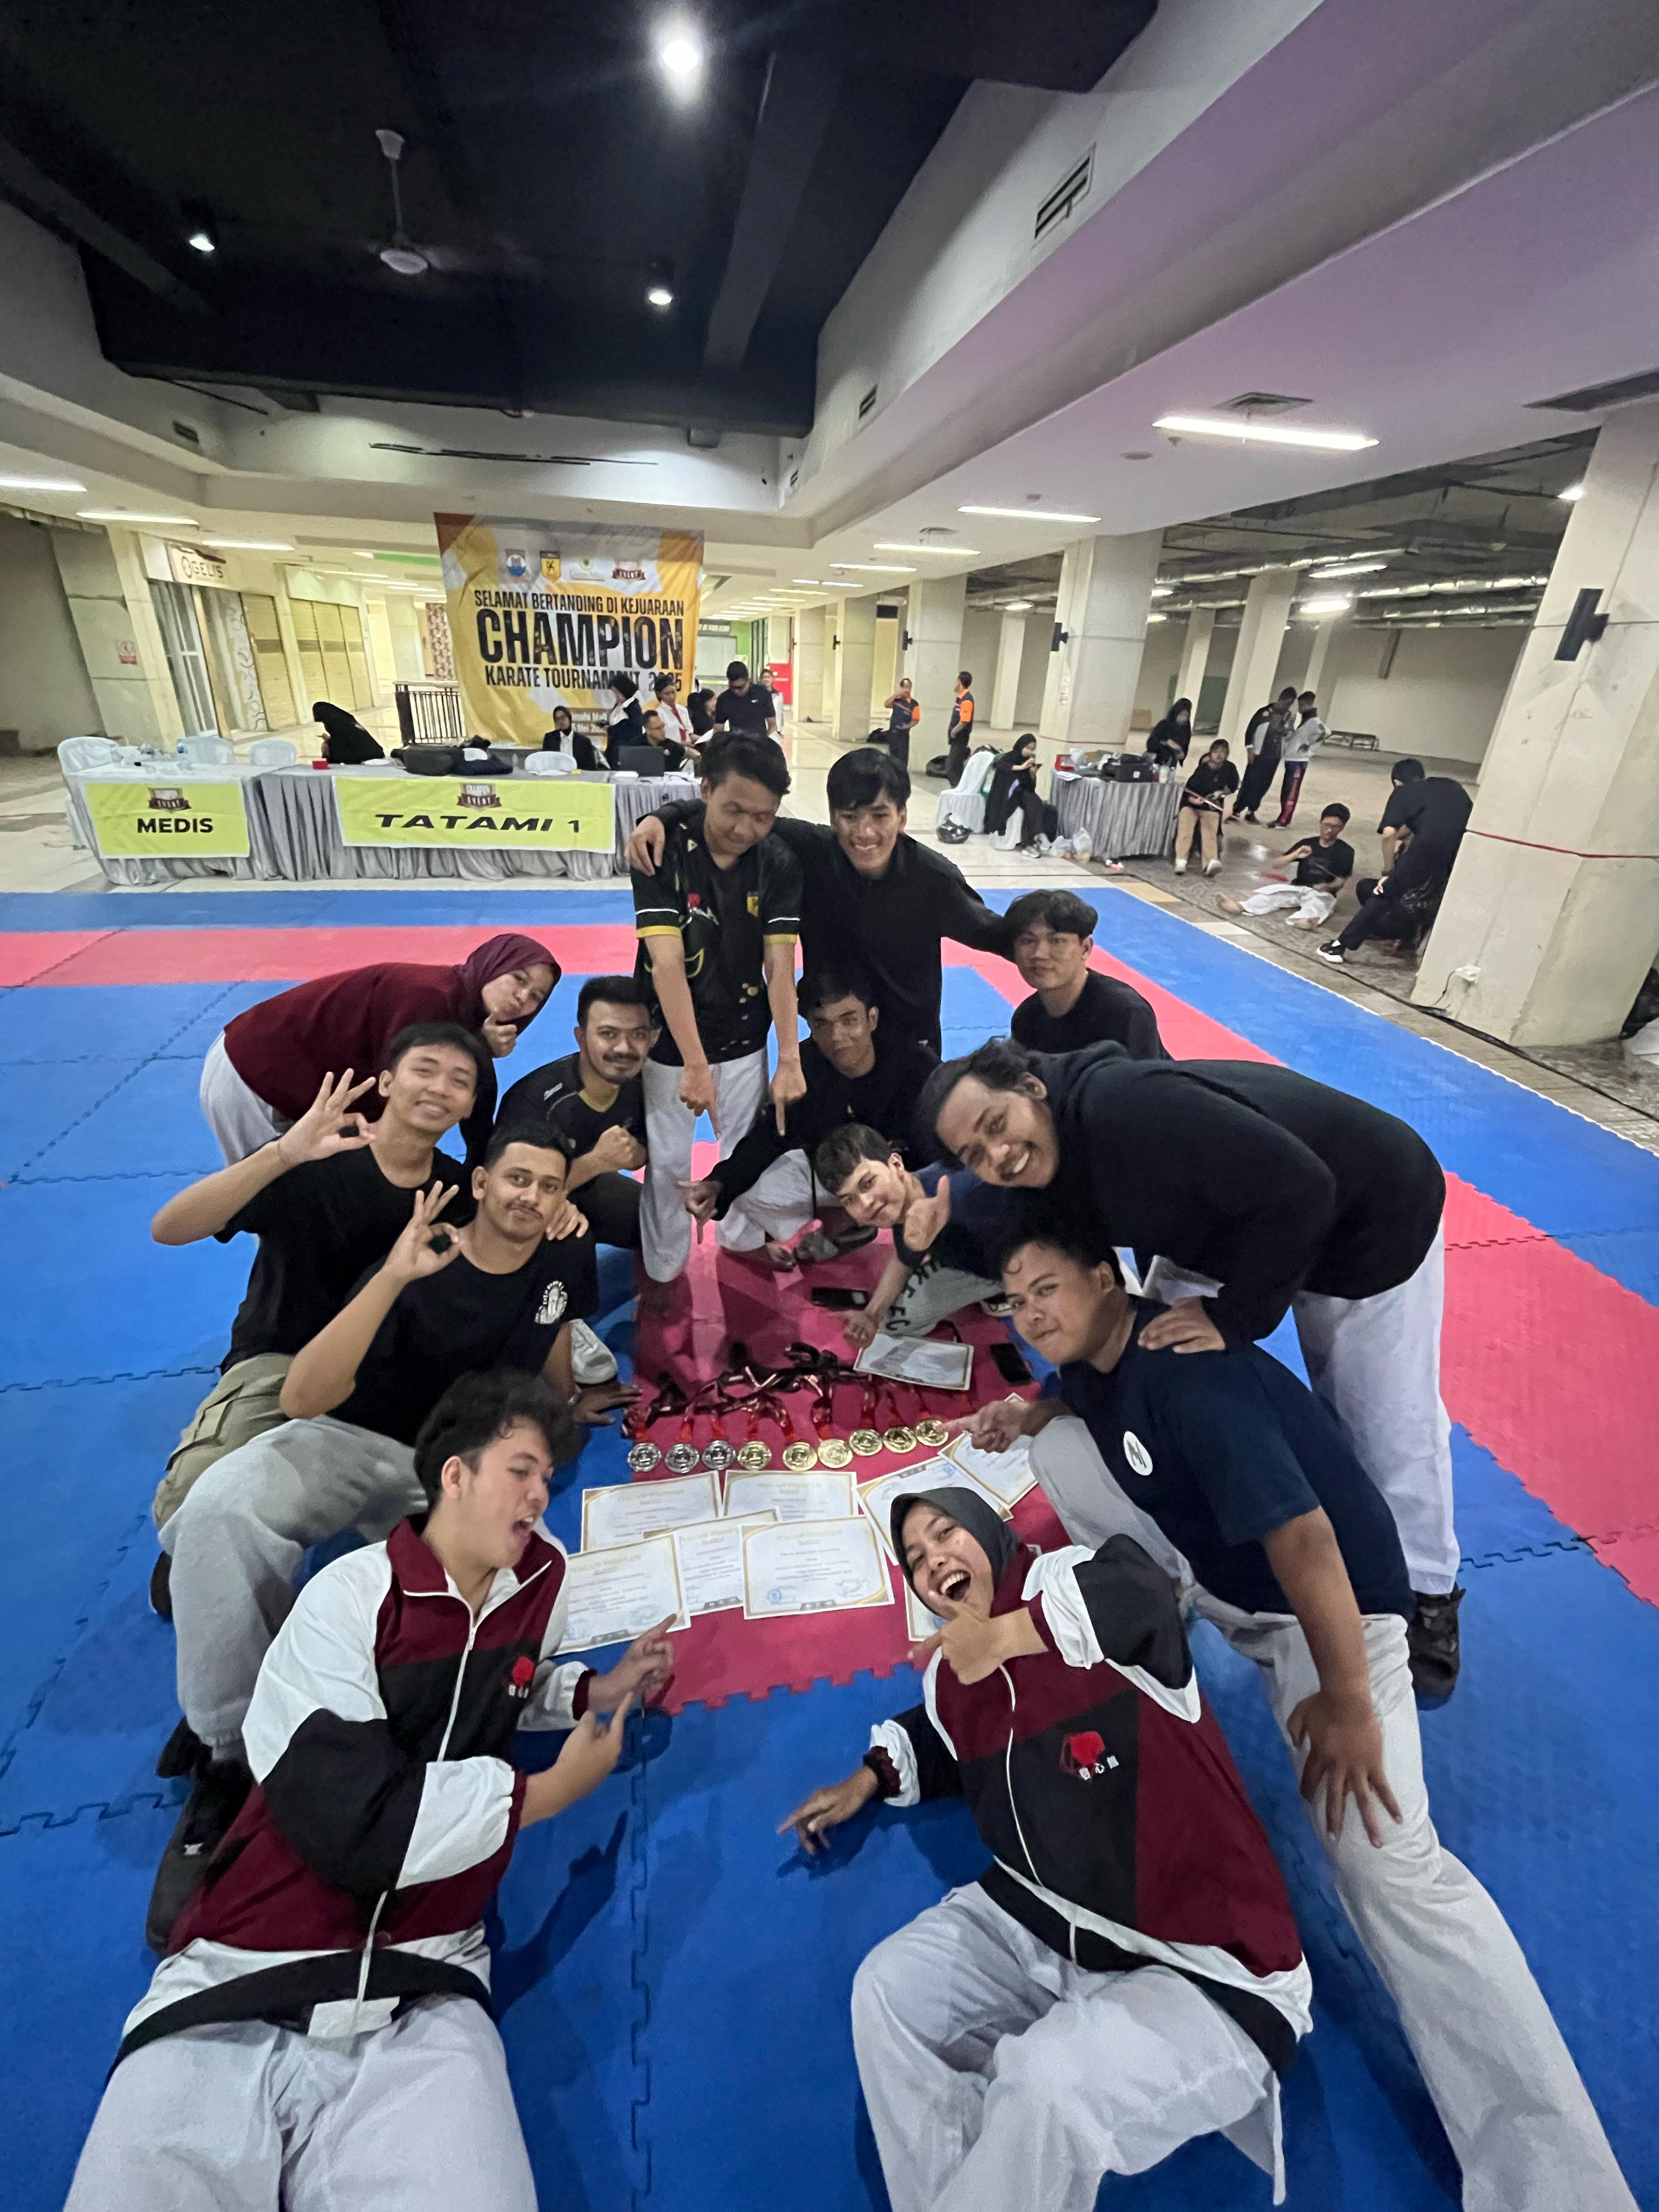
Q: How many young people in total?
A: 13